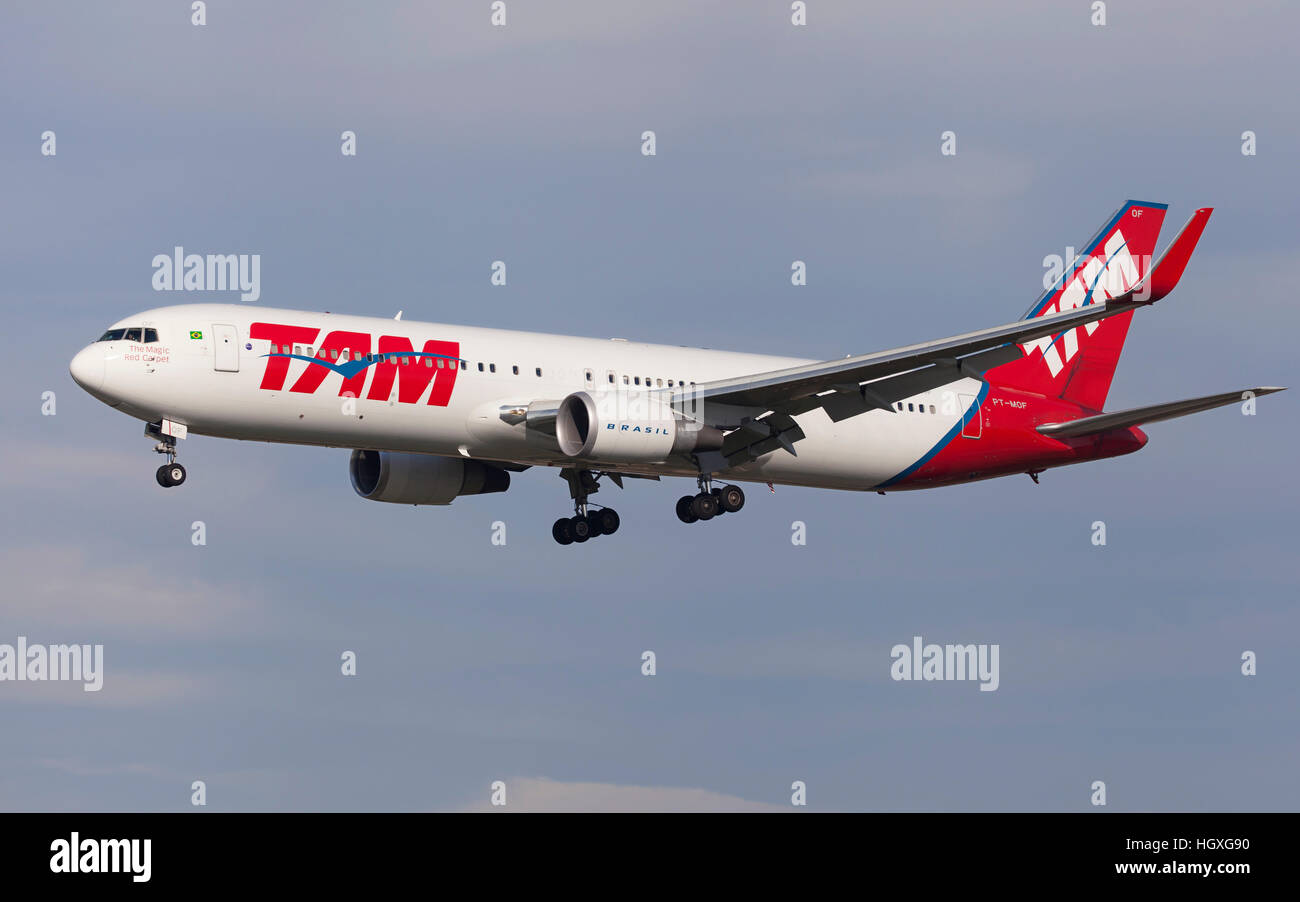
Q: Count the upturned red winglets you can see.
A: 1